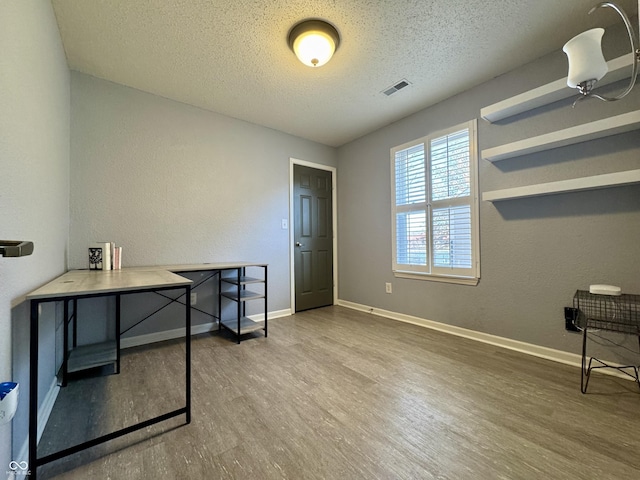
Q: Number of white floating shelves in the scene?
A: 3